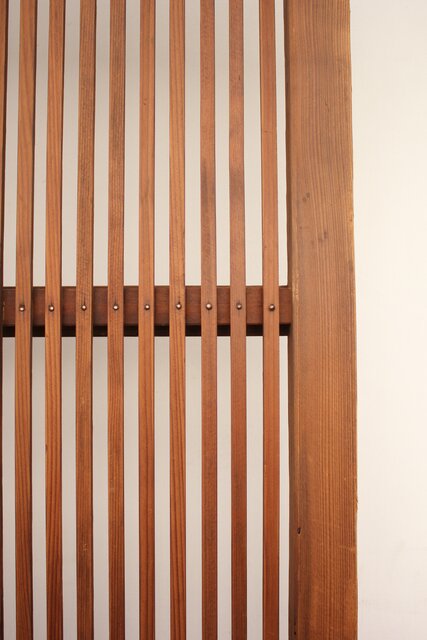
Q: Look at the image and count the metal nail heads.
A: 9